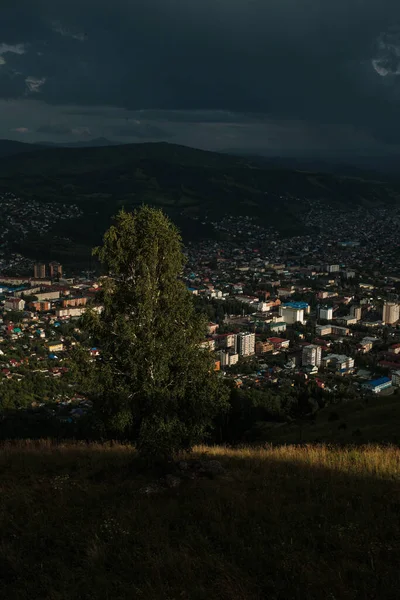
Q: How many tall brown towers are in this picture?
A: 2